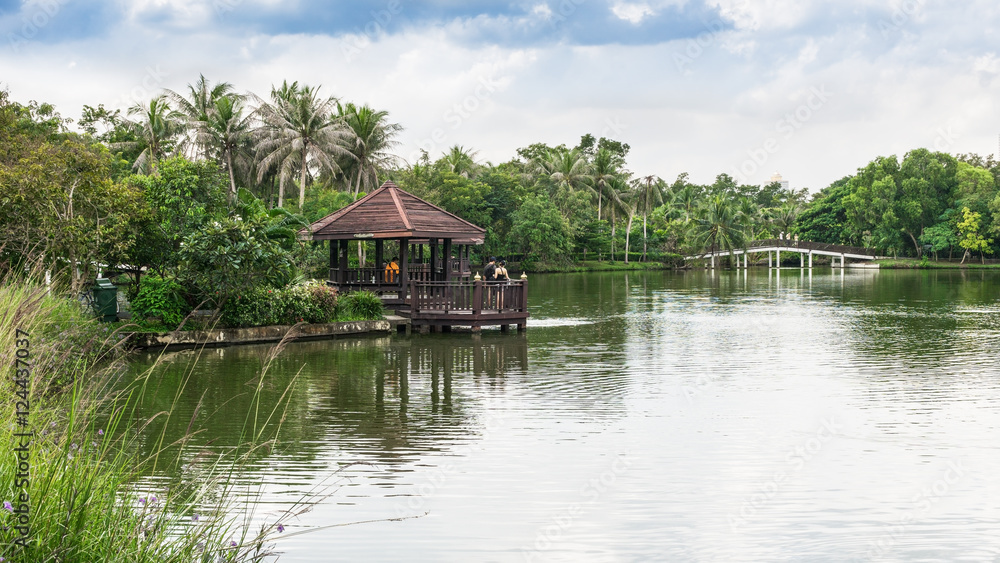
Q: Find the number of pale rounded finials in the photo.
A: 2